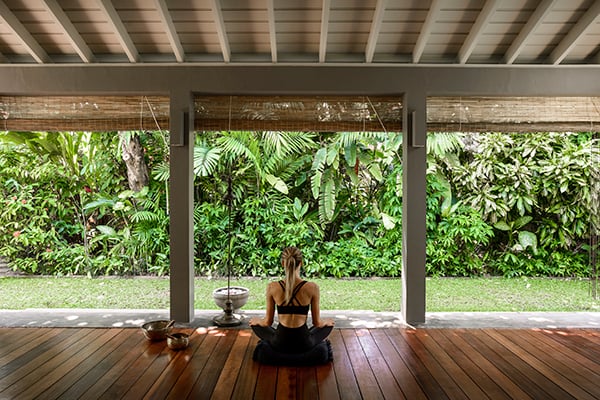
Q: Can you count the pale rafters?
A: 12